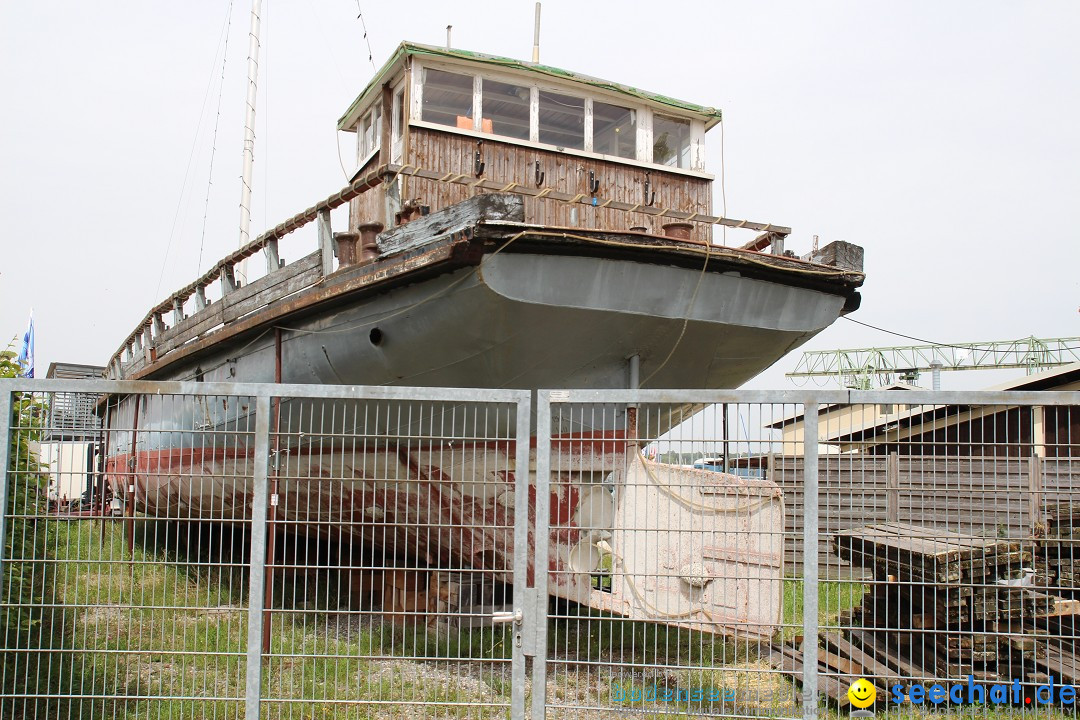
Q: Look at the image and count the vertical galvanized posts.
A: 5